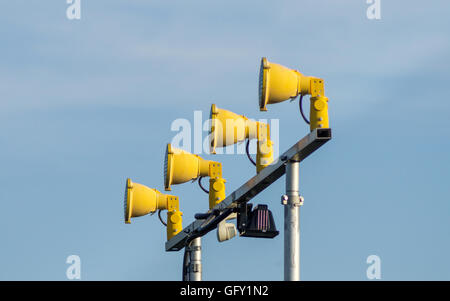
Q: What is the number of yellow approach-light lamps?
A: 4